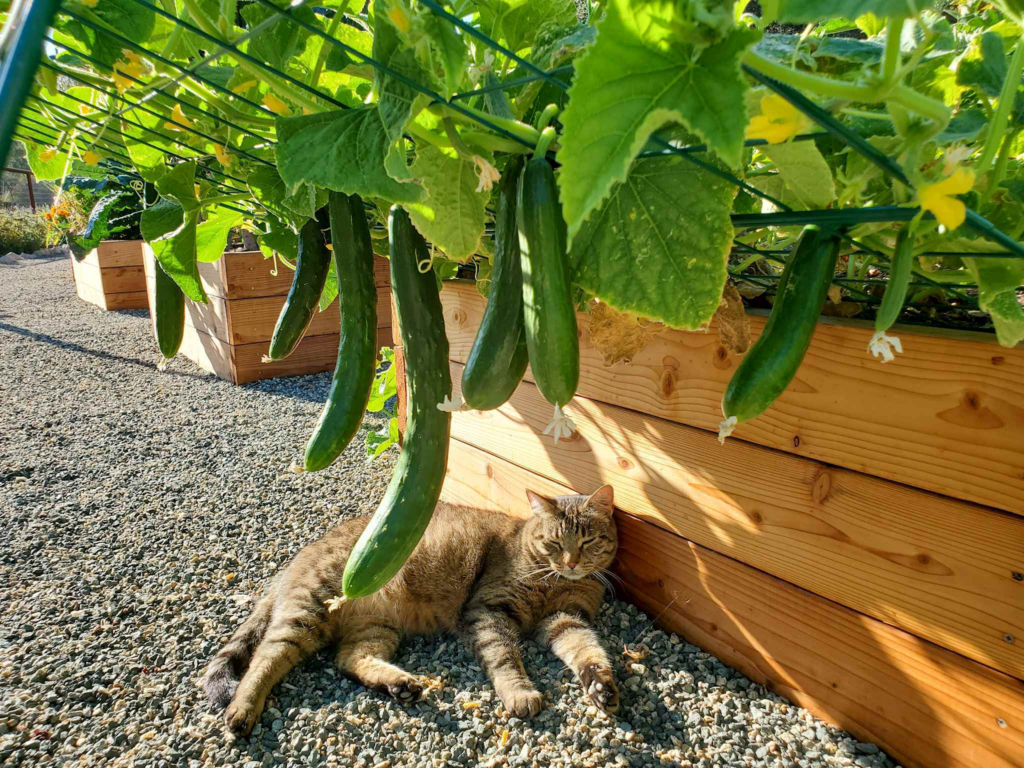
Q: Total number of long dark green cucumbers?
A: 7